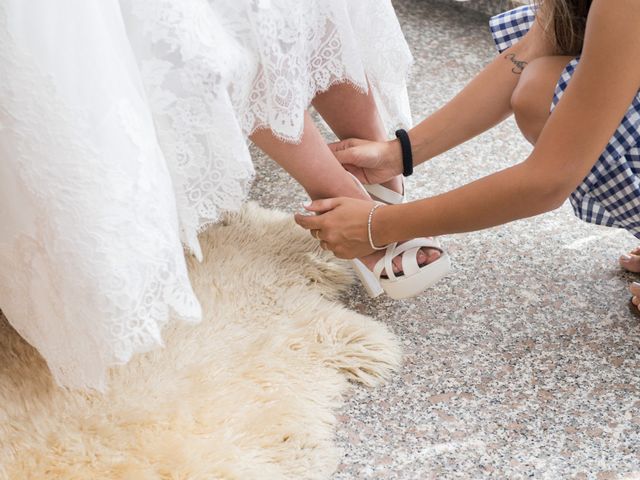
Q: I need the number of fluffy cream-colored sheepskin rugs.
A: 1